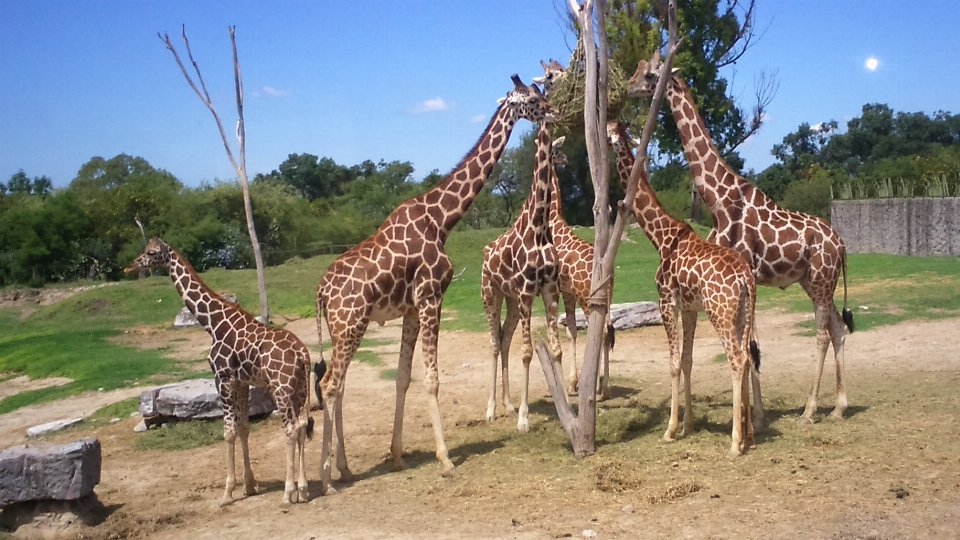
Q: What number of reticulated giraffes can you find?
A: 6